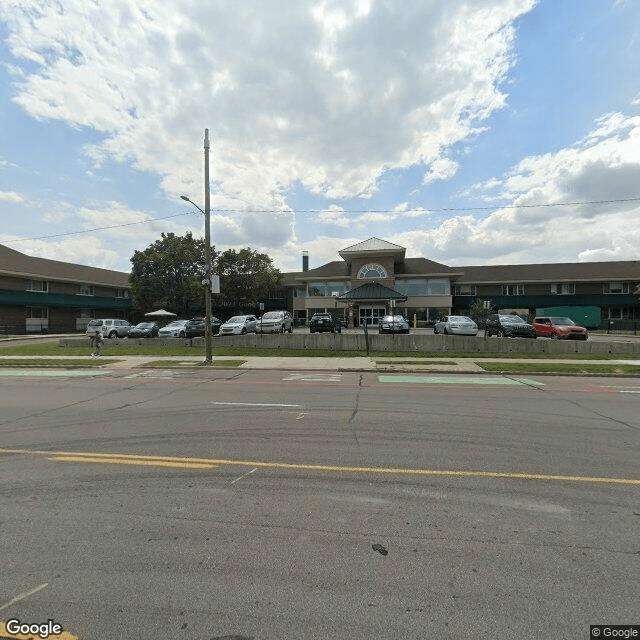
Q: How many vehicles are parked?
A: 11